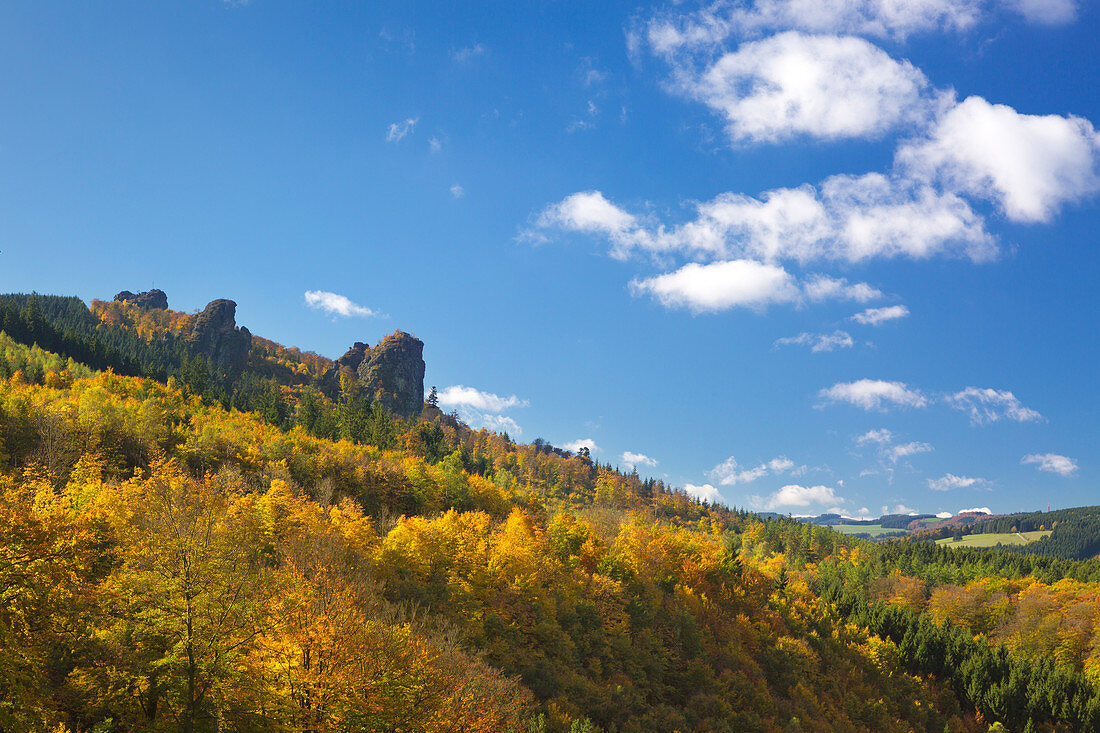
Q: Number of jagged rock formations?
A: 3